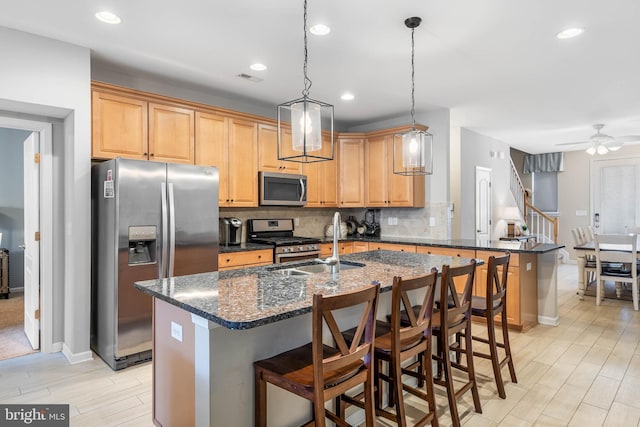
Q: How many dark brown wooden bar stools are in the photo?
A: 4